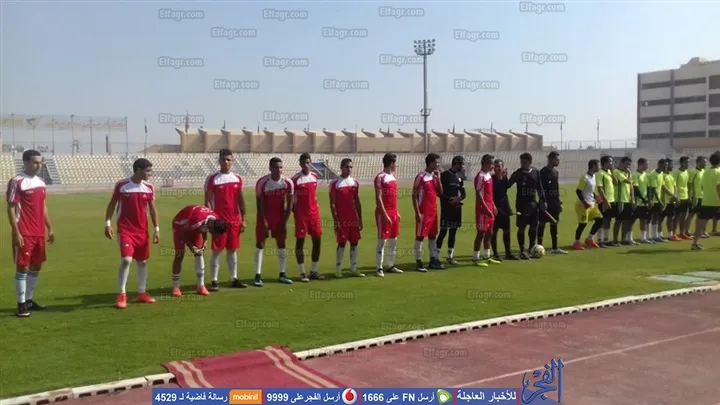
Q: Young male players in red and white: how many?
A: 10